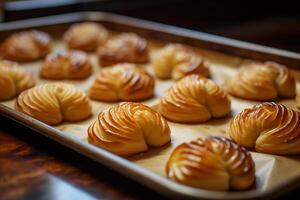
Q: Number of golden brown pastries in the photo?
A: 13